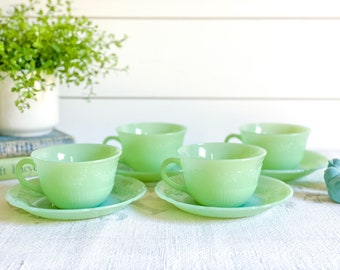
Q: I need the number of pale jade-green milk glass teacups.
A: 4